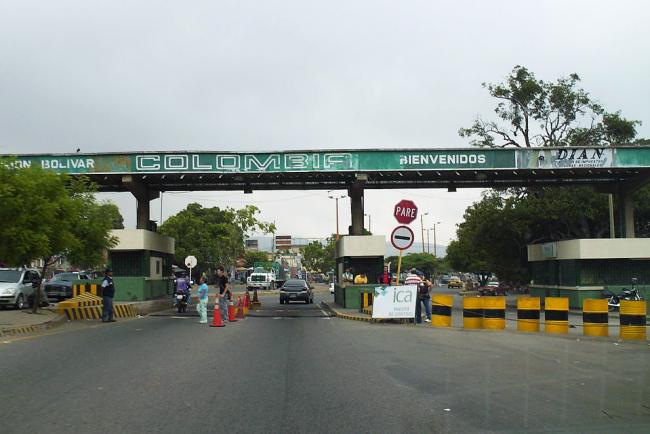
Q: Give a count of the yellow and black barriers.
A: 7